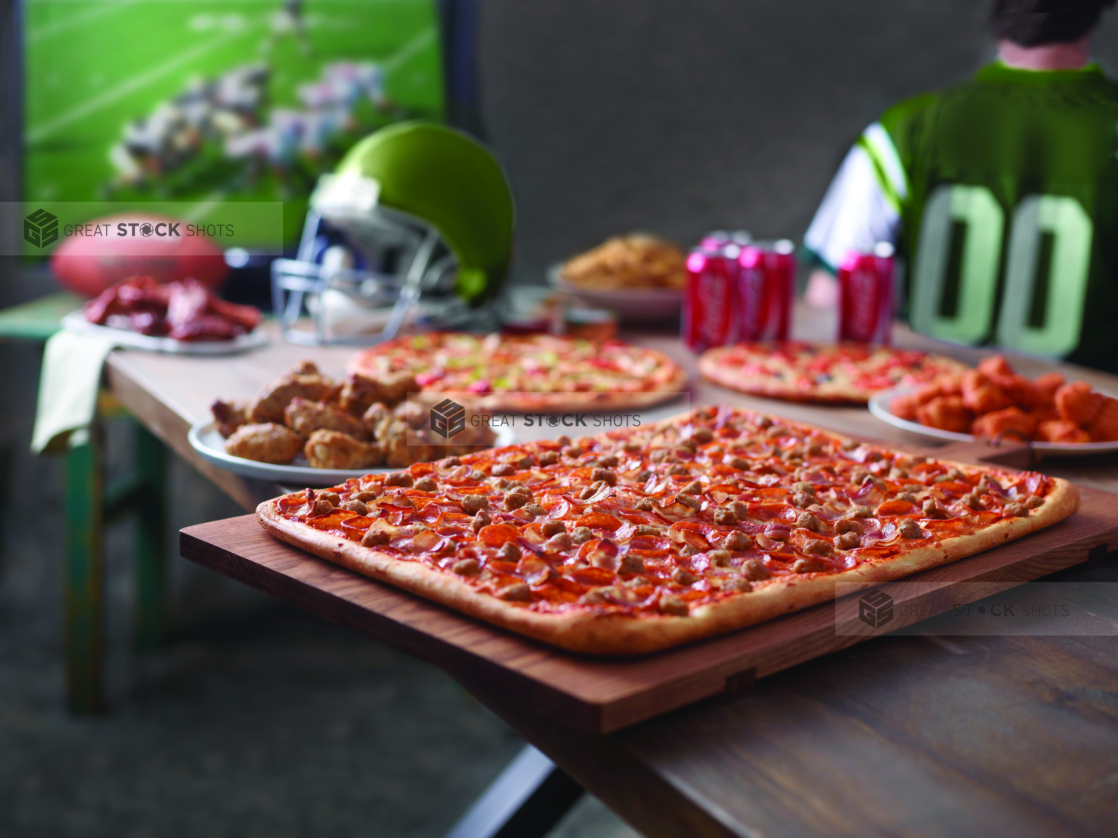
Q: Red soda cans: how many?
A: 4